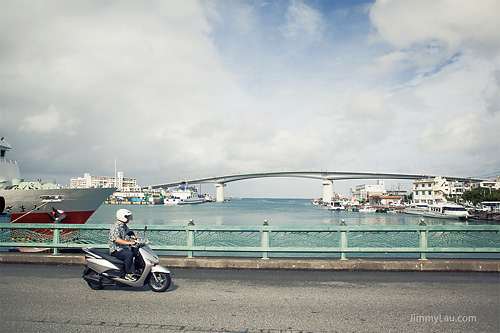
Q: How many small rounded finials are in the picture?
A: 5